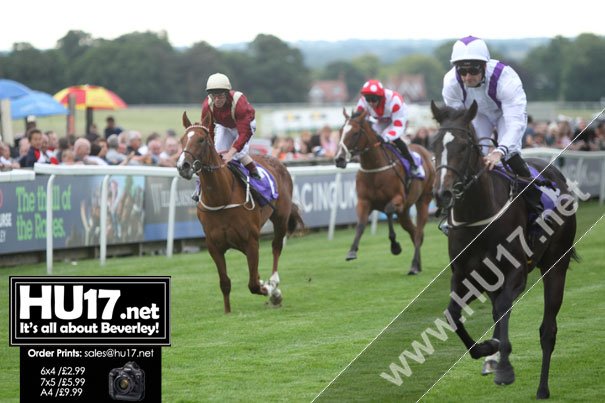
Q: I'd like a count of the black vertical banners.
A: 0